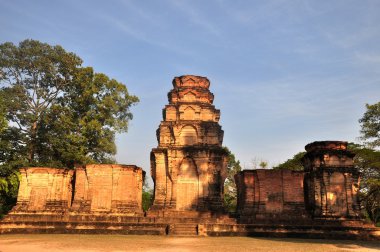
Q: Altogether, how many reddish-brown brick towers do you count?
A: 5